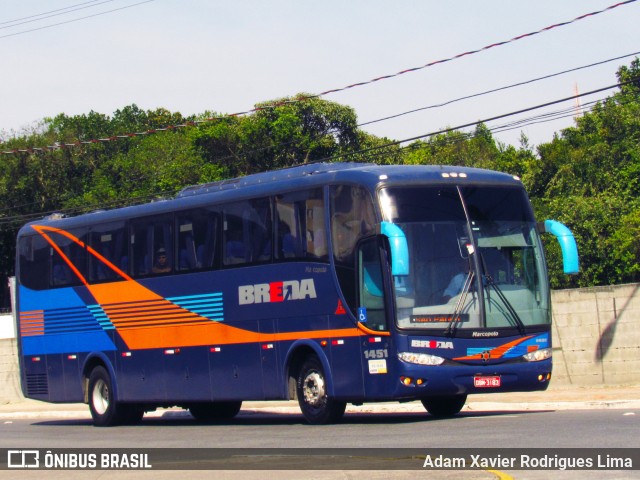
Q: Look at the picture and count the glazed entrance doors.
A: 1